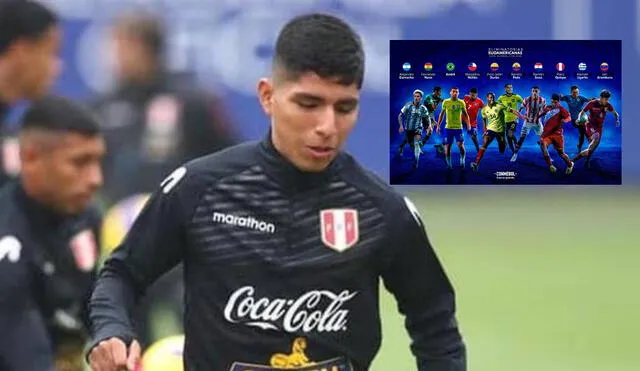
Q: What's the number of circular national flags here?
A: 10